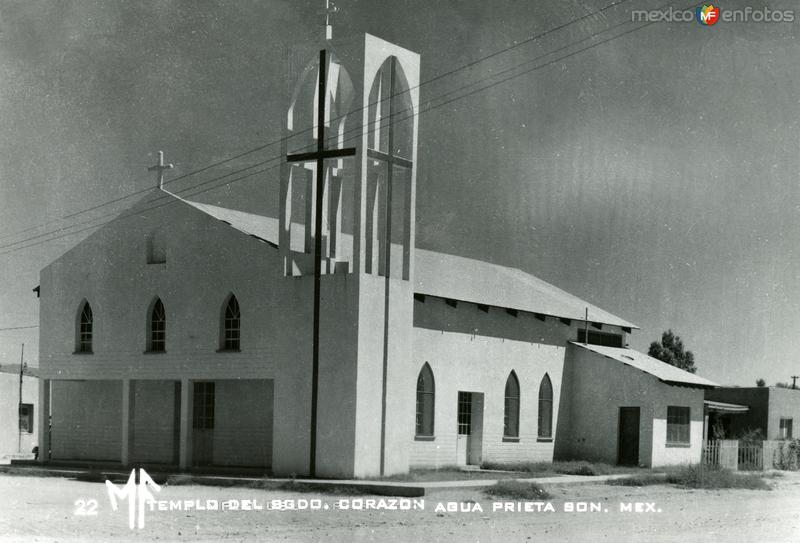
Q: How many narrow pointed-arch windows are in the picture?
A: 6